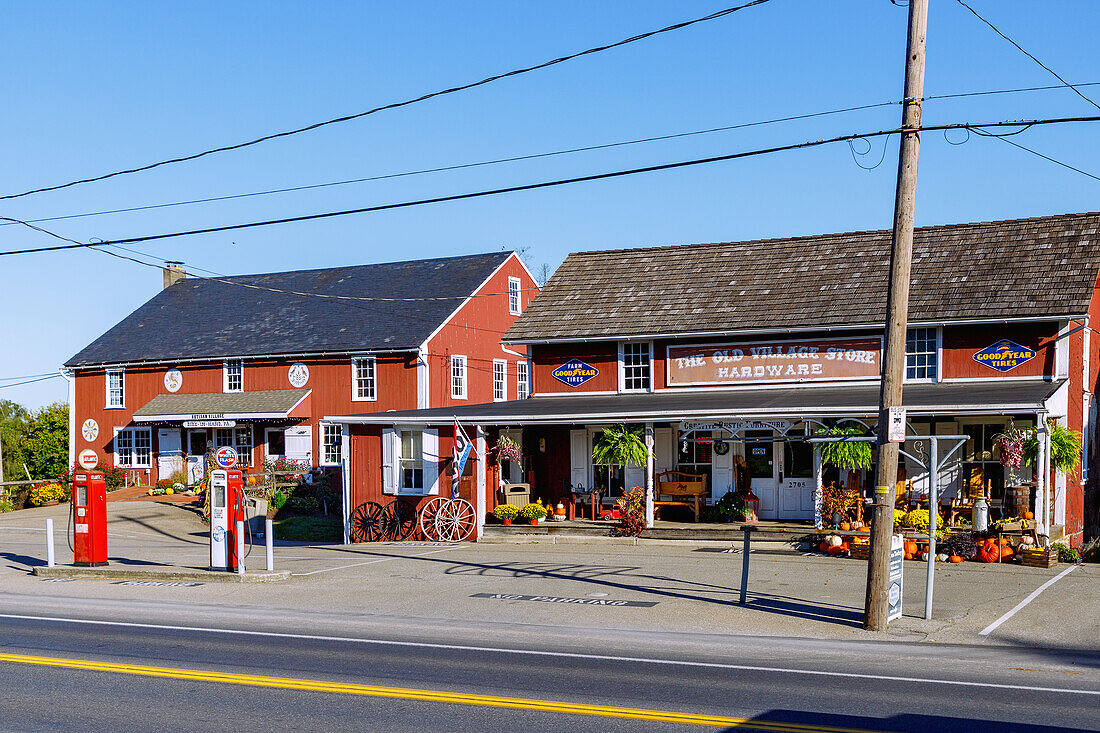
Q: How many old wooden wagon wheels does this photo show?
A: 4